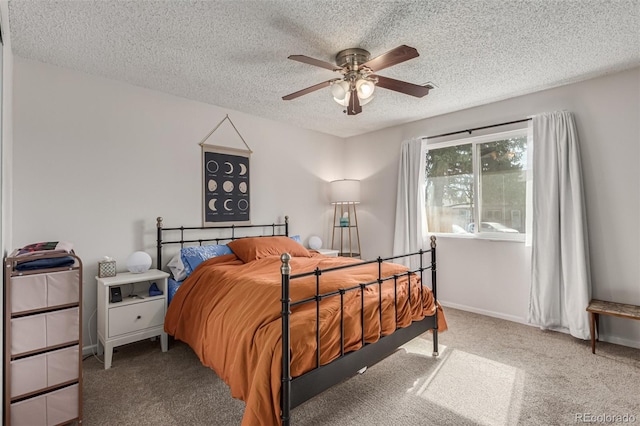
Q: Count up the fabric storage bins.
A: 8